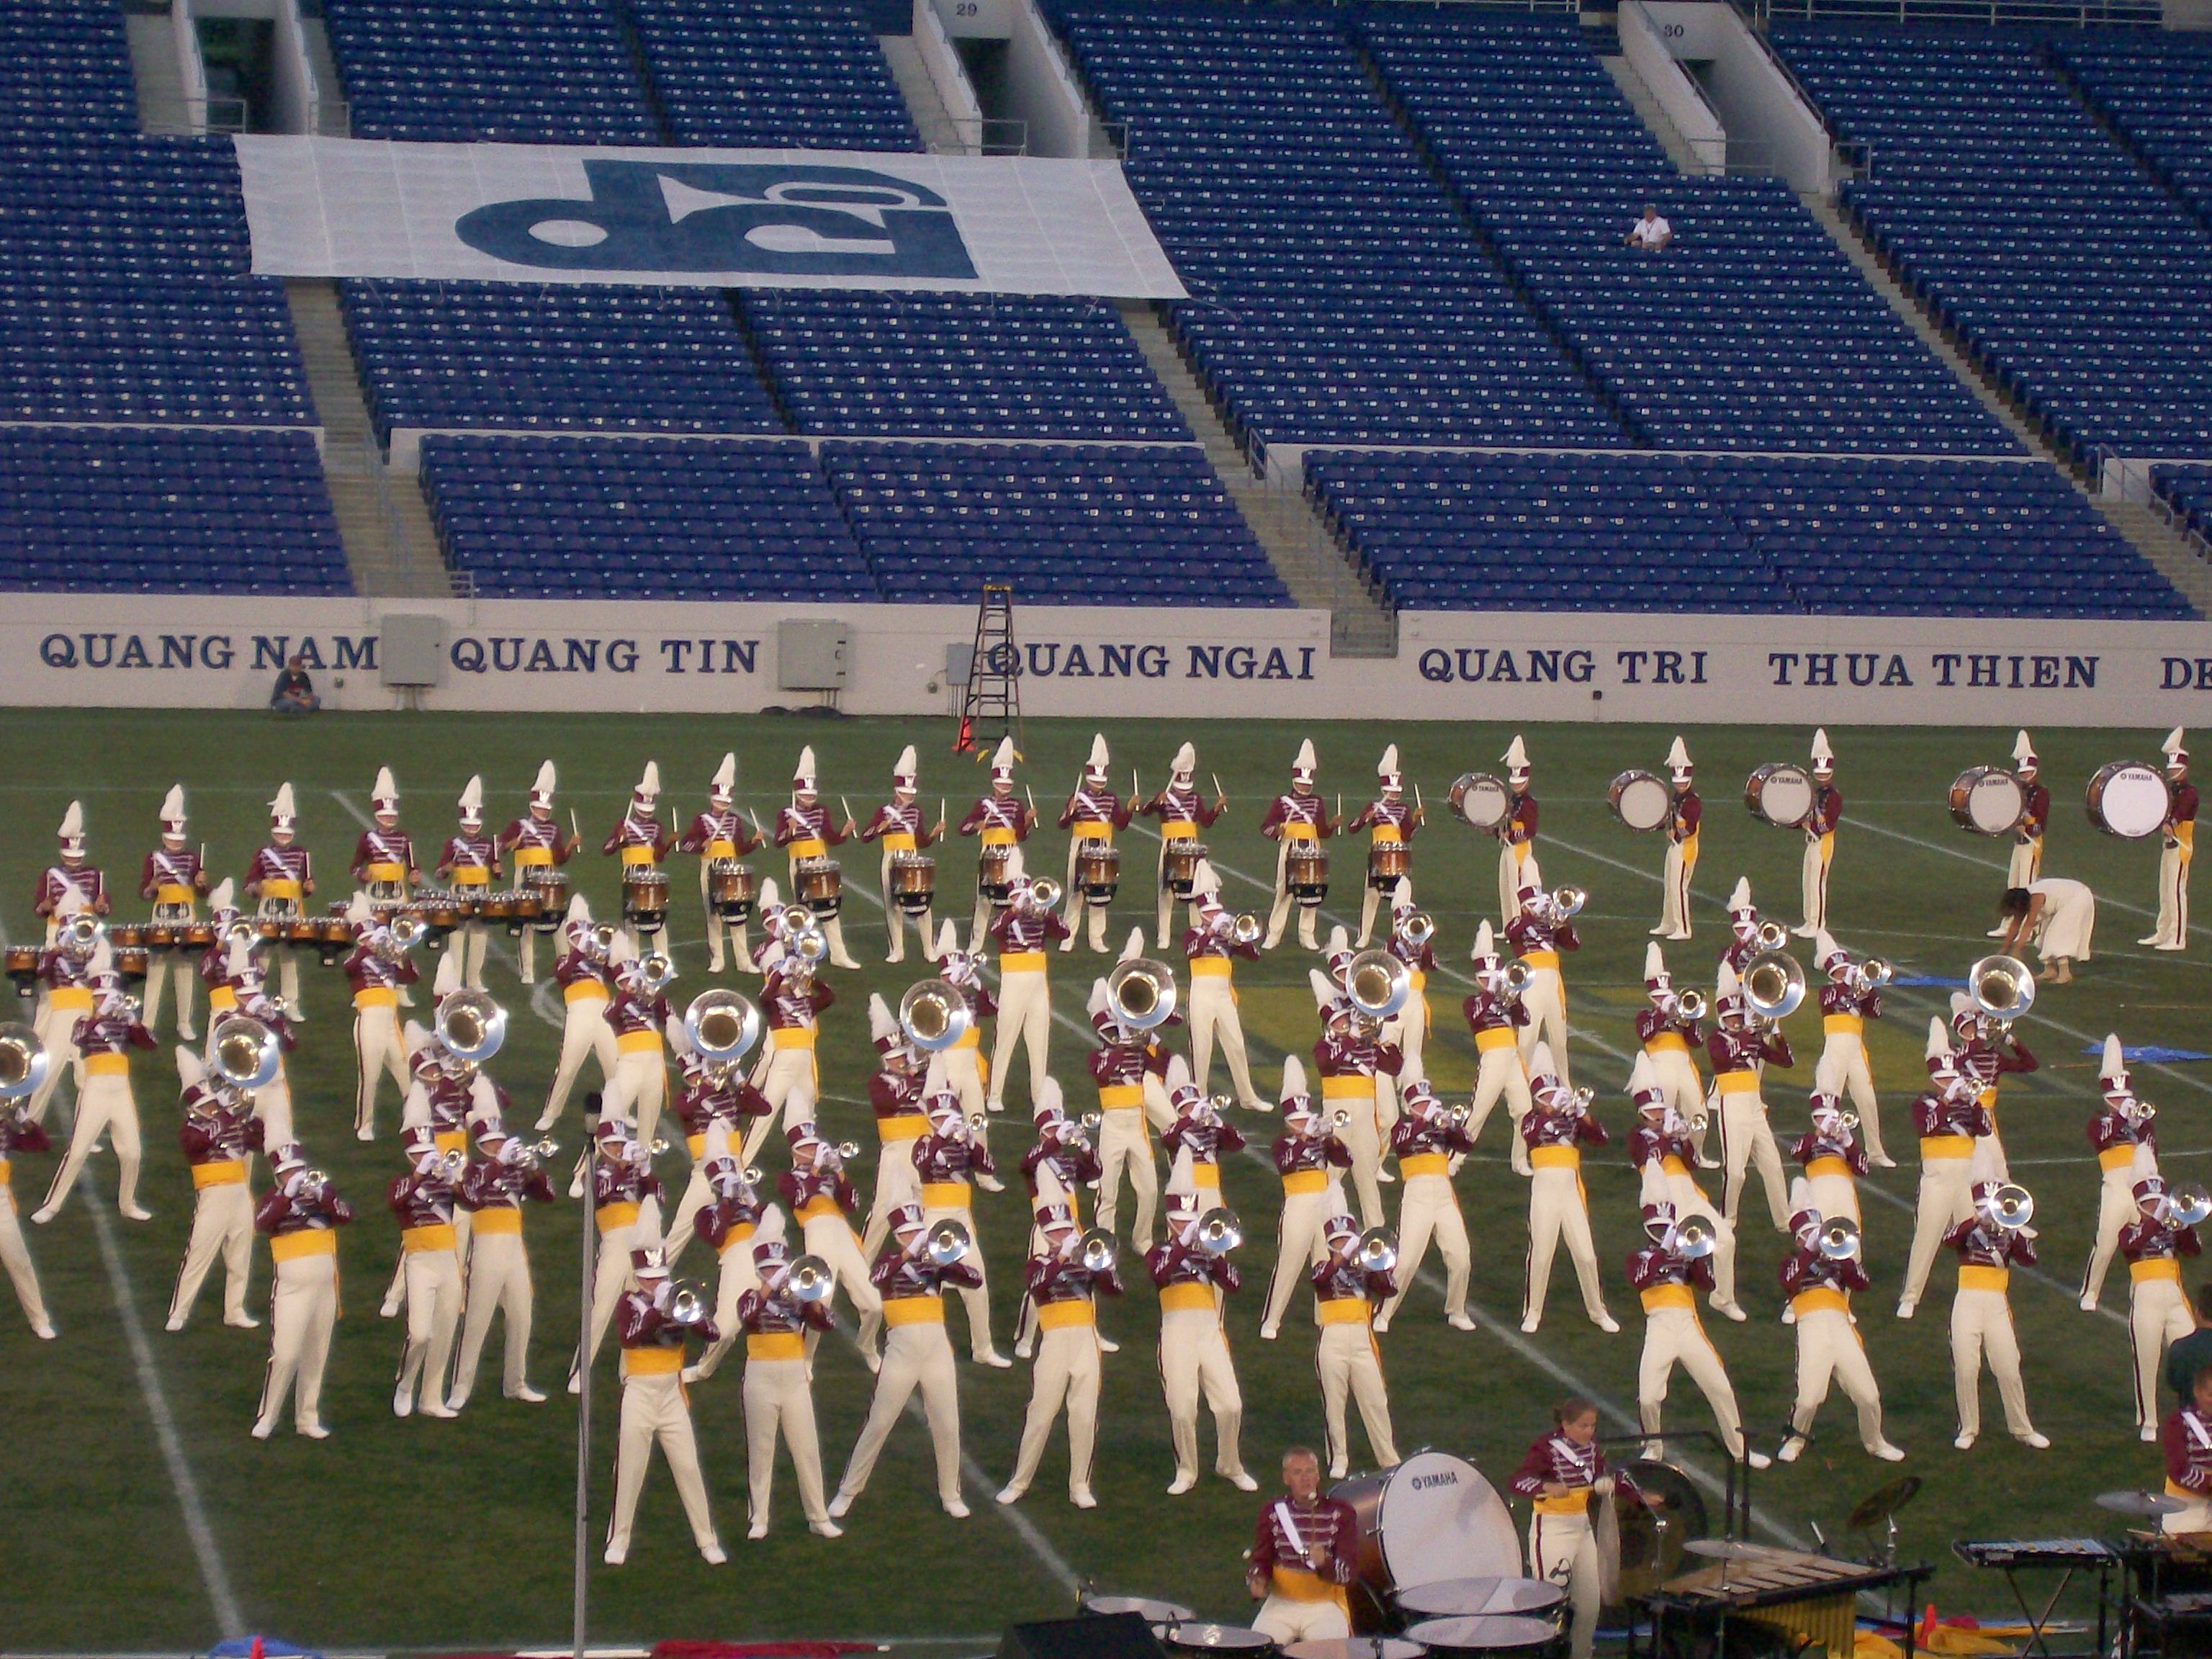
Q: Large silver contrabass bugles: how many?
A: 9